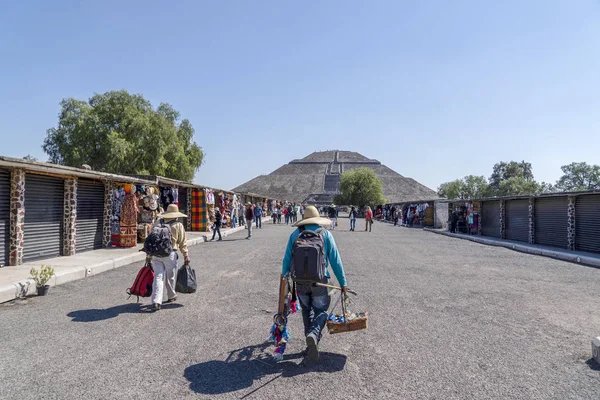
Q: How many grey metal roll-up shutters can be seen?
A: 7